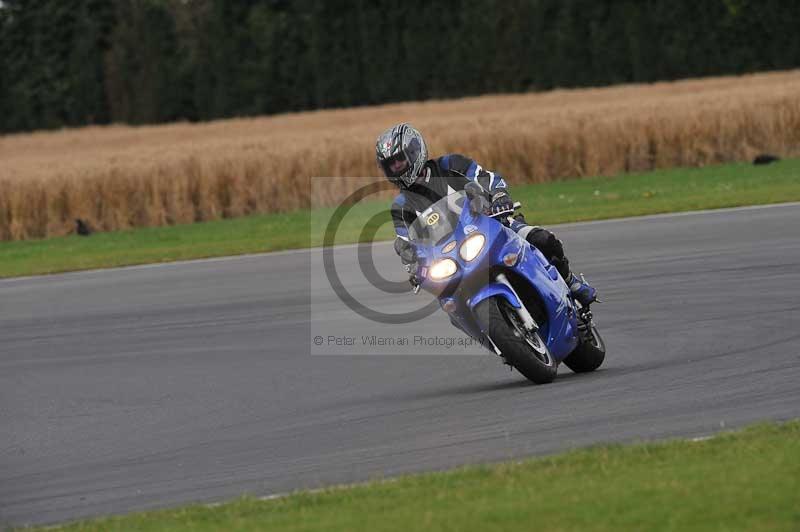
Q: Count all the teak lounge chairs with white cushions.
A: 0